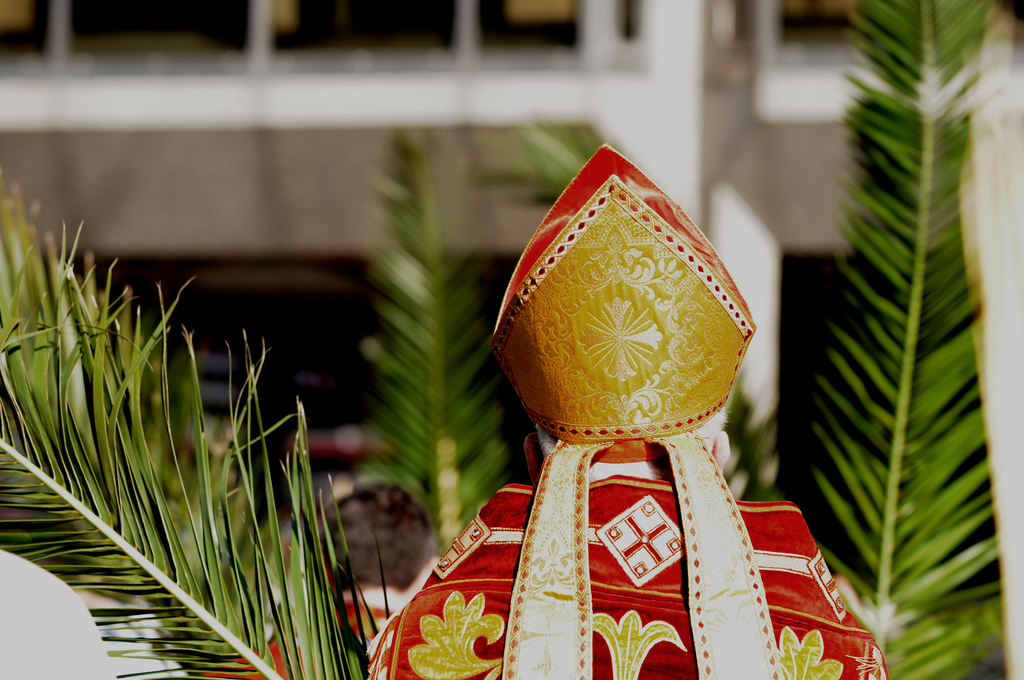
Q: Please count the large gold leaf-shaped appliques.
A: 3